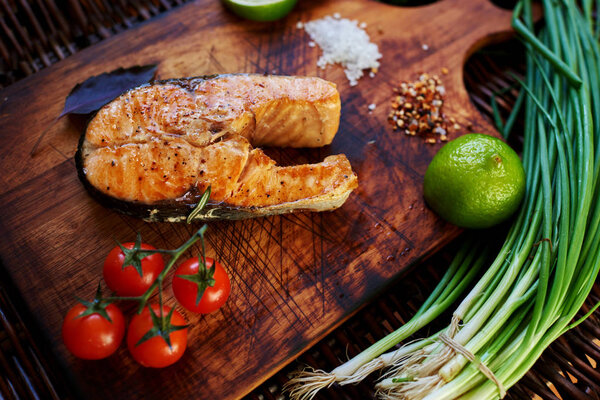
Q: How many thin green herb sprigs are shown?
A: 1